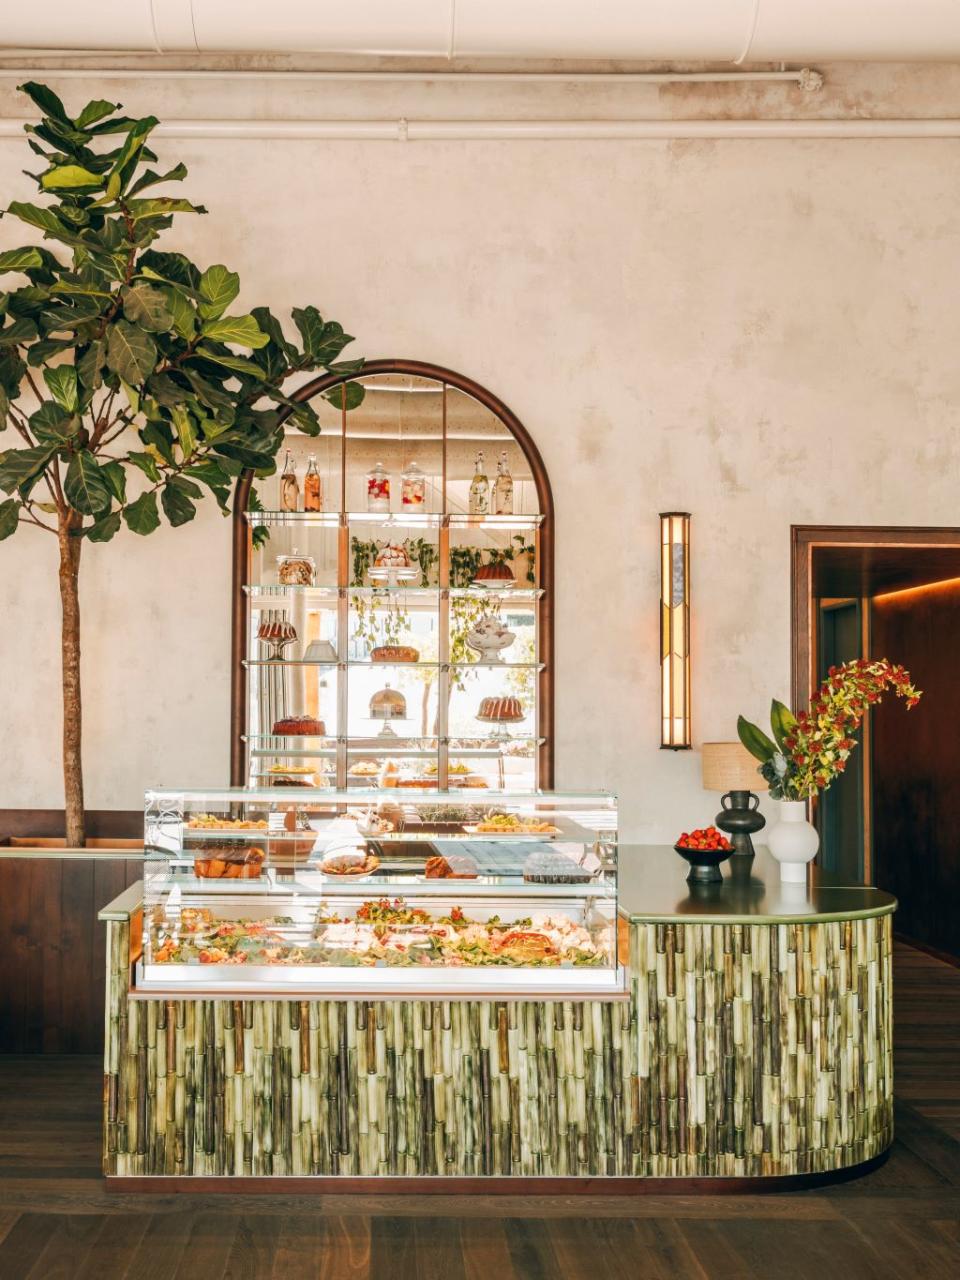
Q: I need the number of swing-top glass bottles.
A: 4